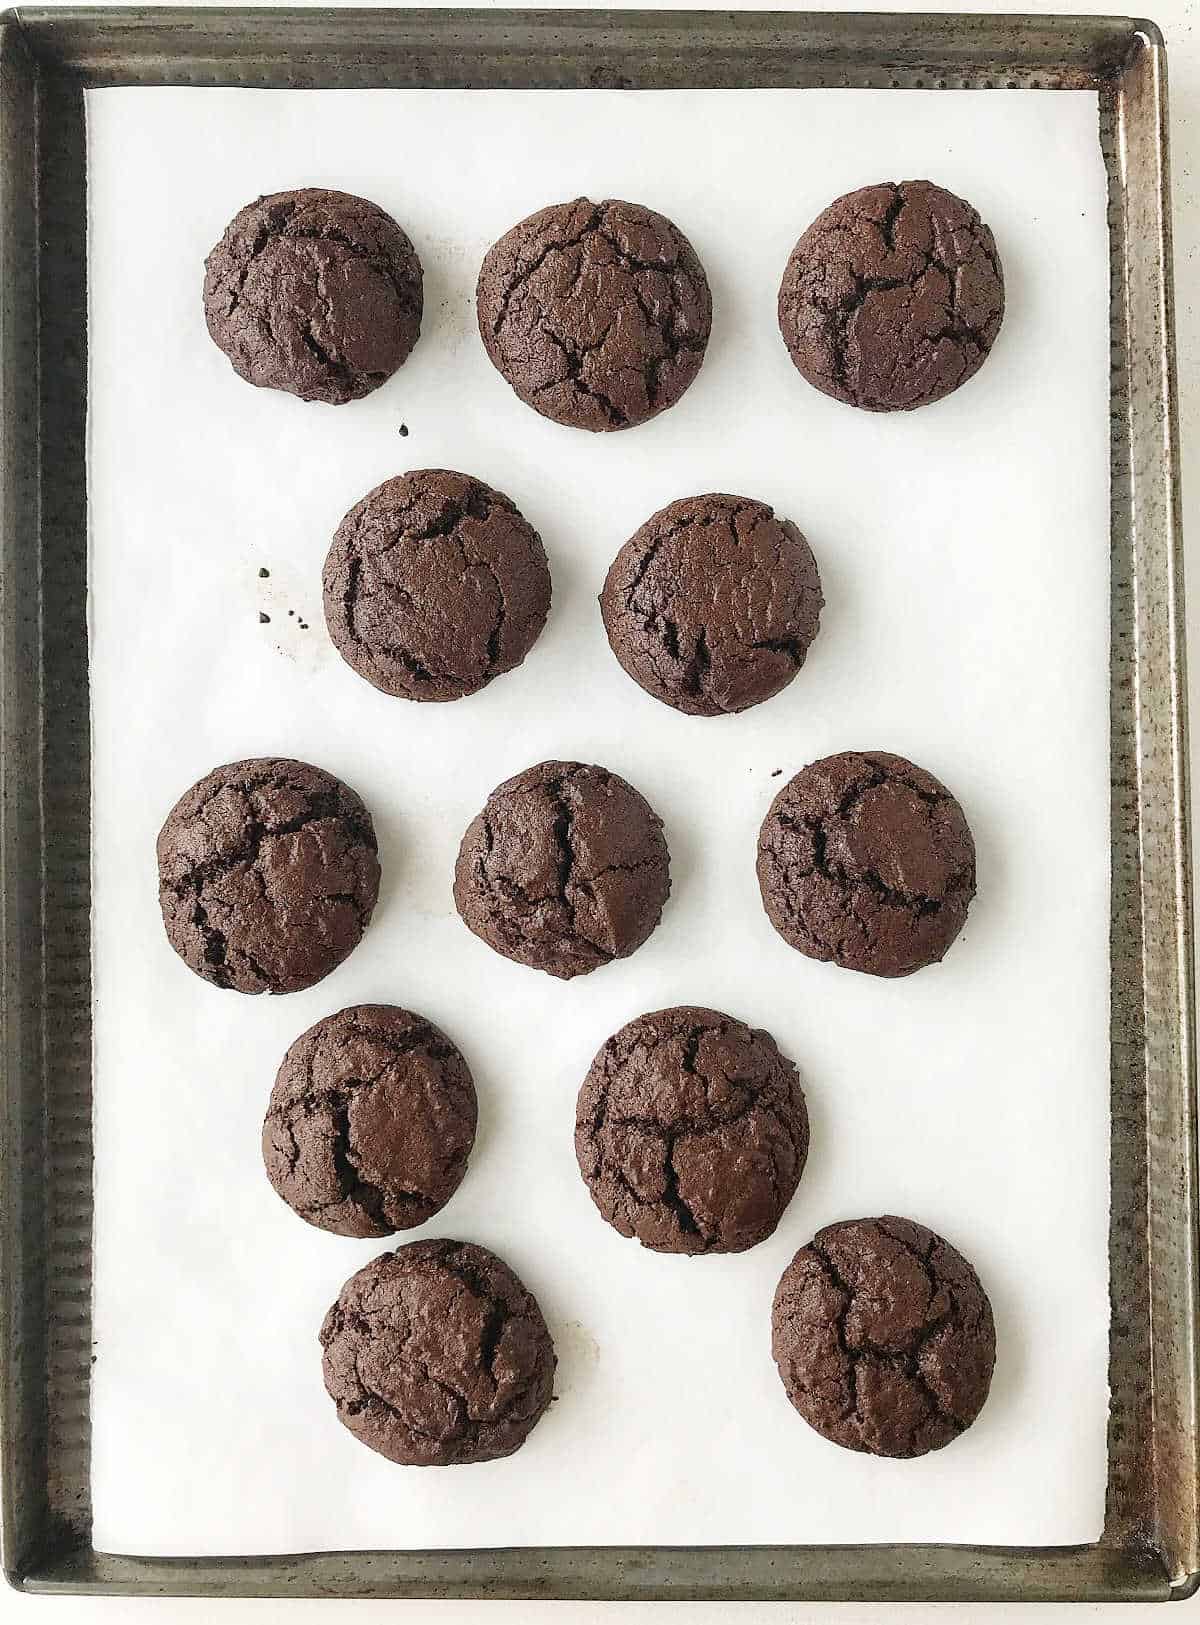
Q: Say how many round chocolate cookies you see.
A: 12